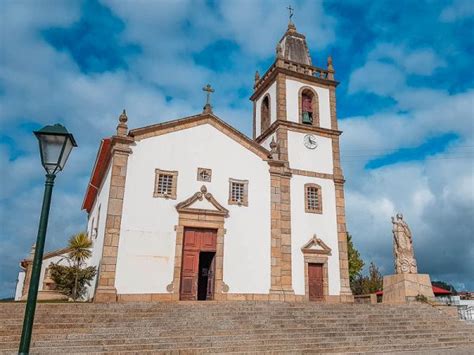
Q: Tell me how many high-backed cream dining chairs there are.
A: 0